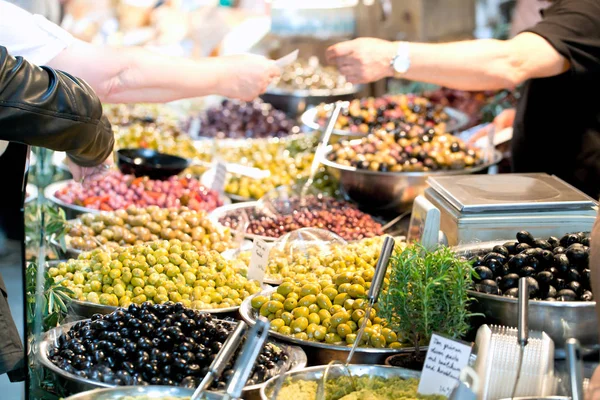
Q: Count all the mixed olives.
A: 2